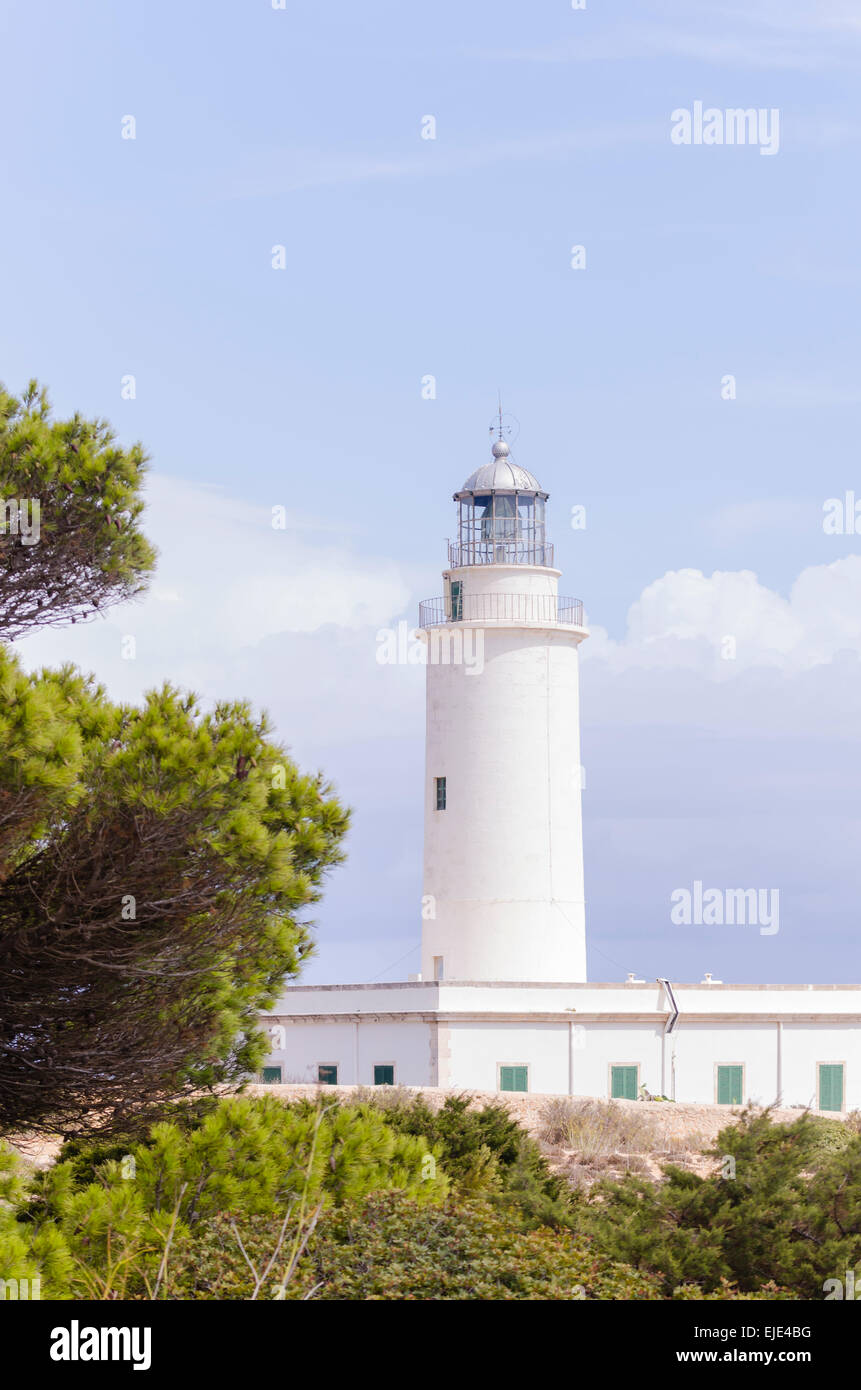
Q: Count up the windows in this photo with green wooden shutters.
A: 7